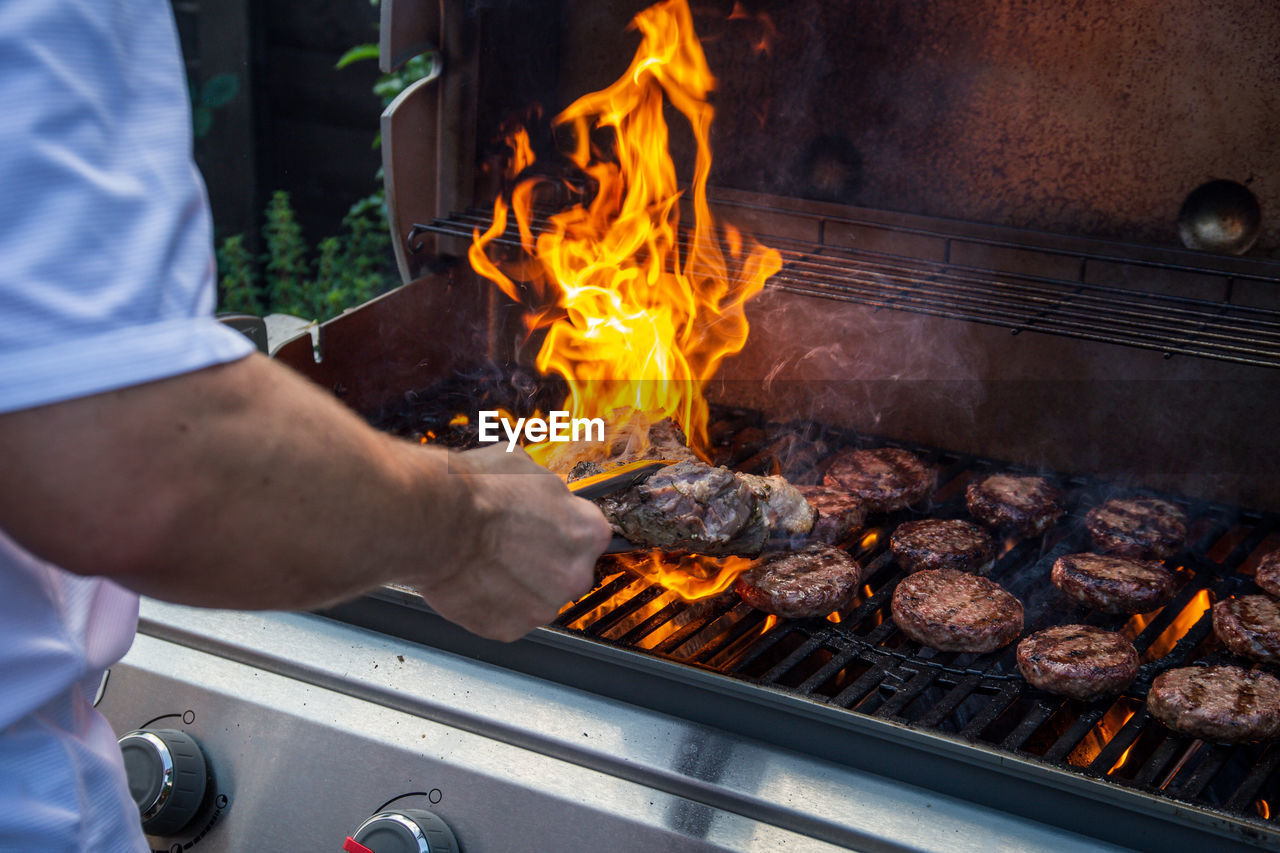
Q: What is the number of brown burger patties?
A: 12